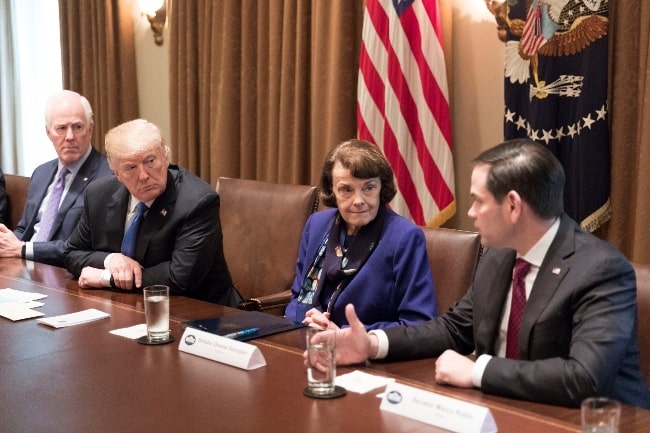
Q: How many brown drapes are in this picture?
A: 3